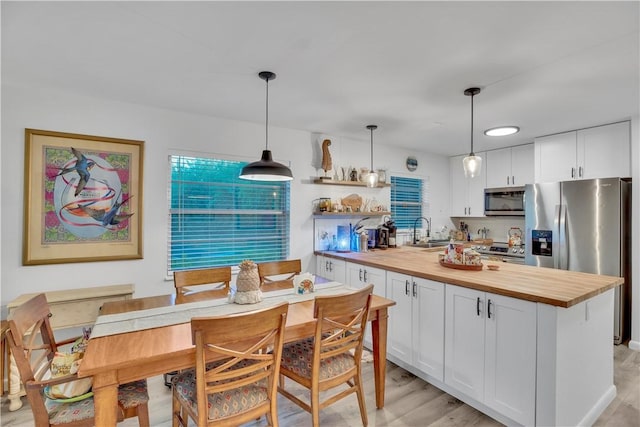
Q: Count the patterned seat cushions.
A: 3